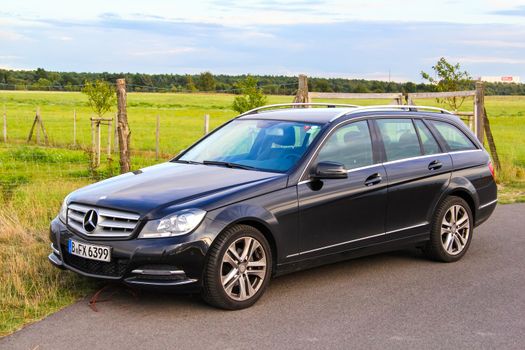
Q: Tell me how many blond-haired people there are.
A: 0